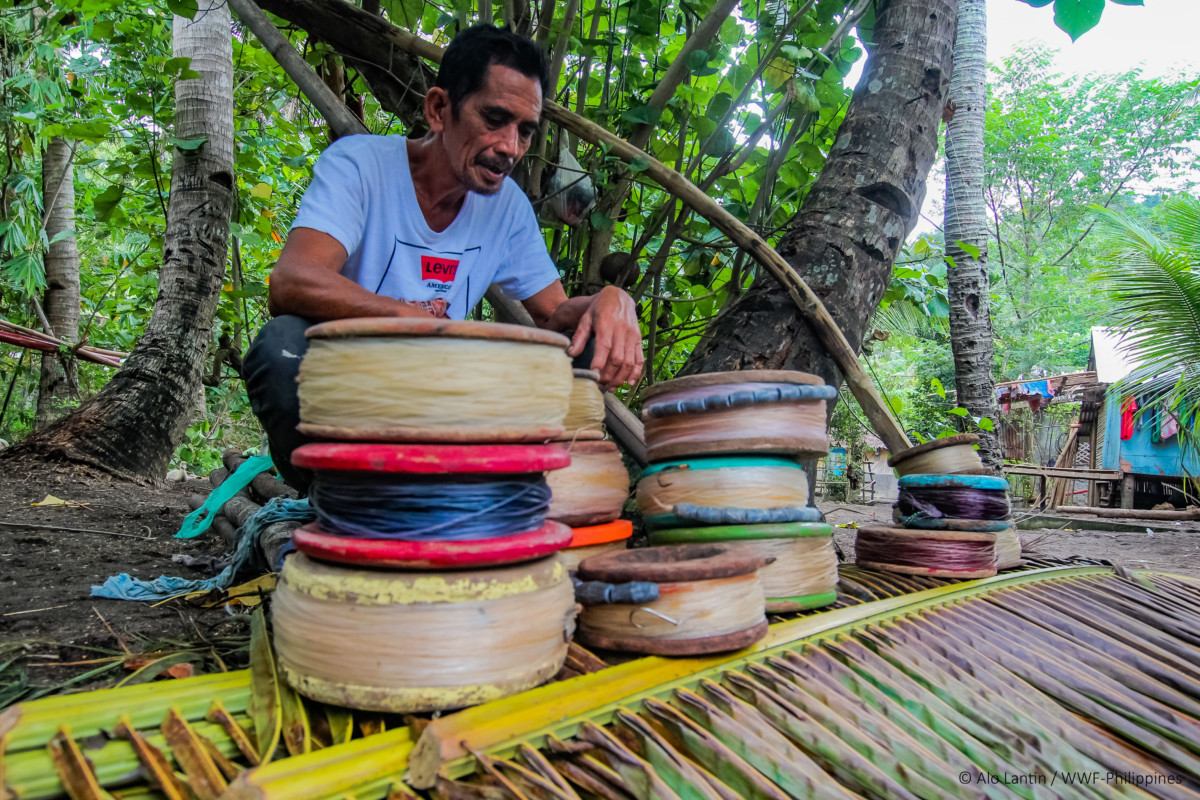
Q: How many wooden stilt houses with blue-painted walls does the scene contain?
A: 1